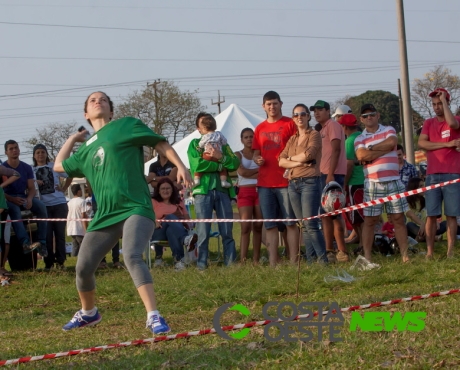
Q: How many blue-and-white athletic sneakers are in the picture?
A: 2